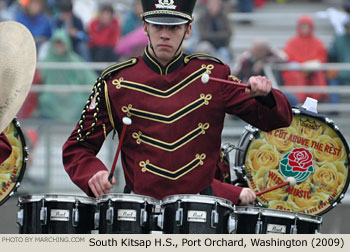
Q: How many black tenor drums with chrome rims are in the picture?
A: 4